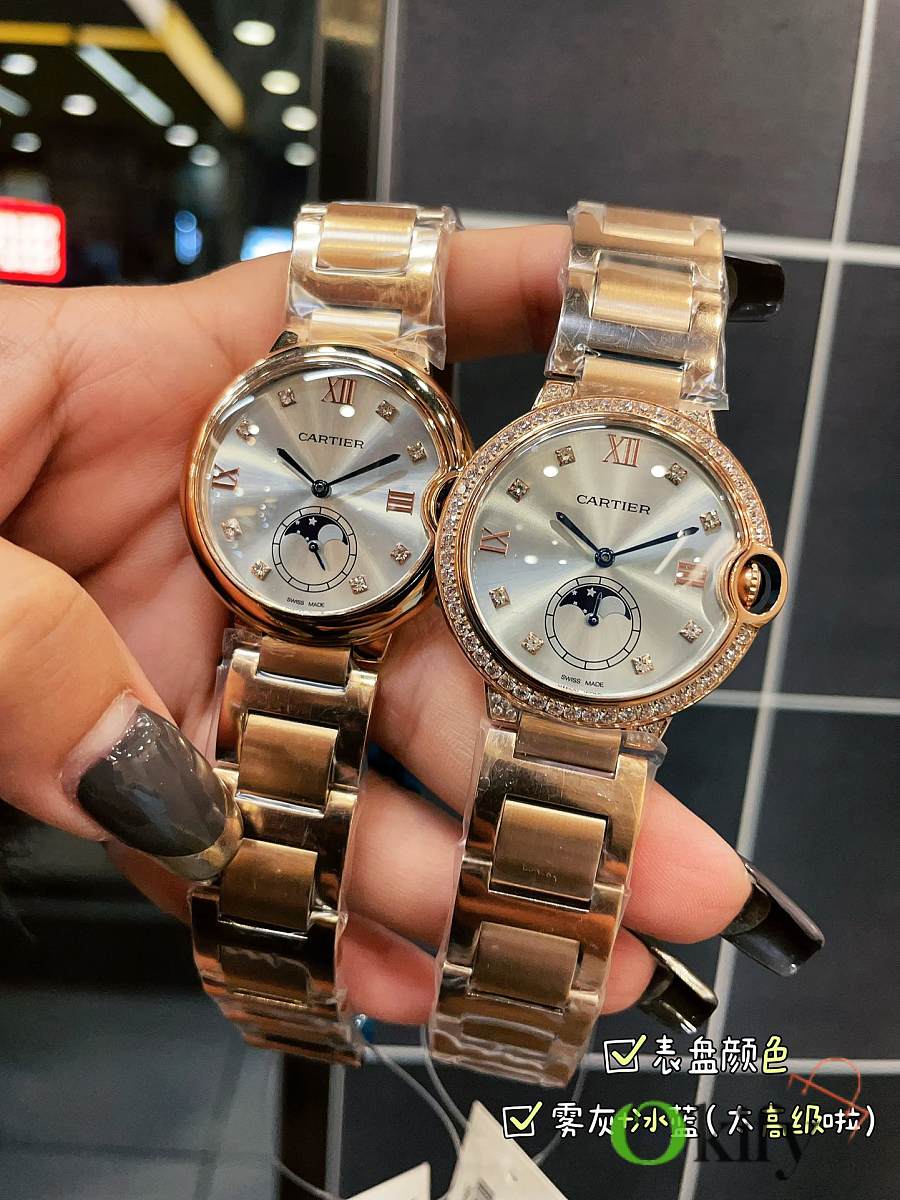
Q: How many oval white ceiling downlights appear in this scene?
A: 9